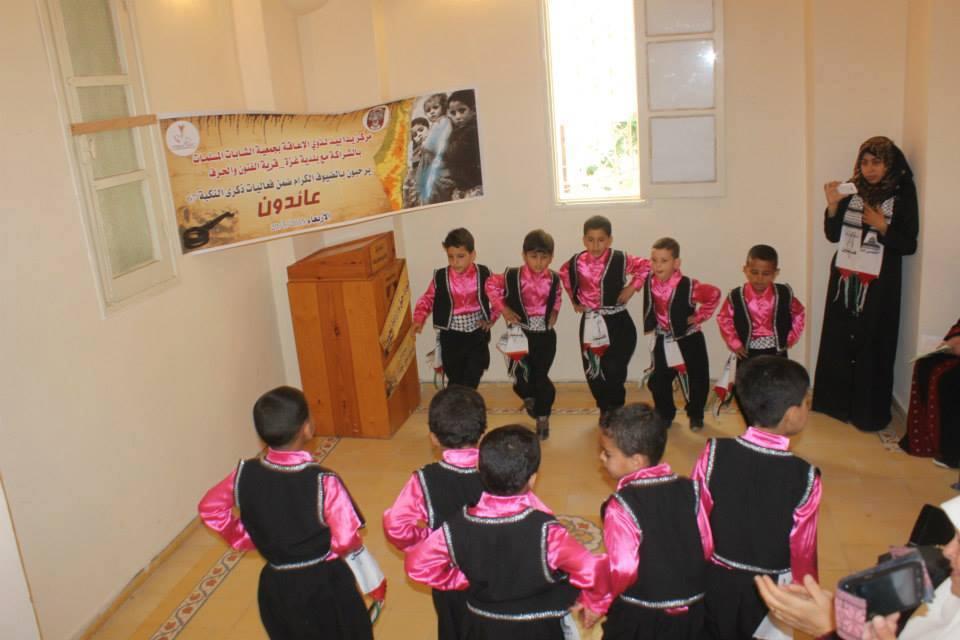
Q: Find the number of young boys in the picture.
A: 10